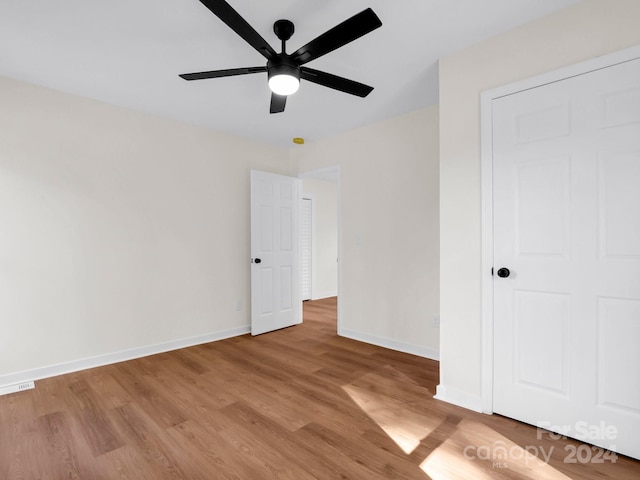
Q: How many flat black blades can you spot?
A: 5